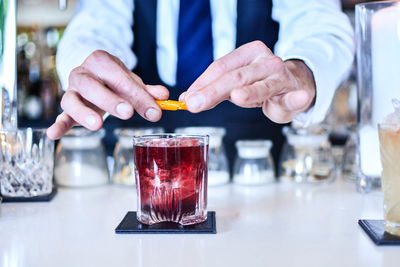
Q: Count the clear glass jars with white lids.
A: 5